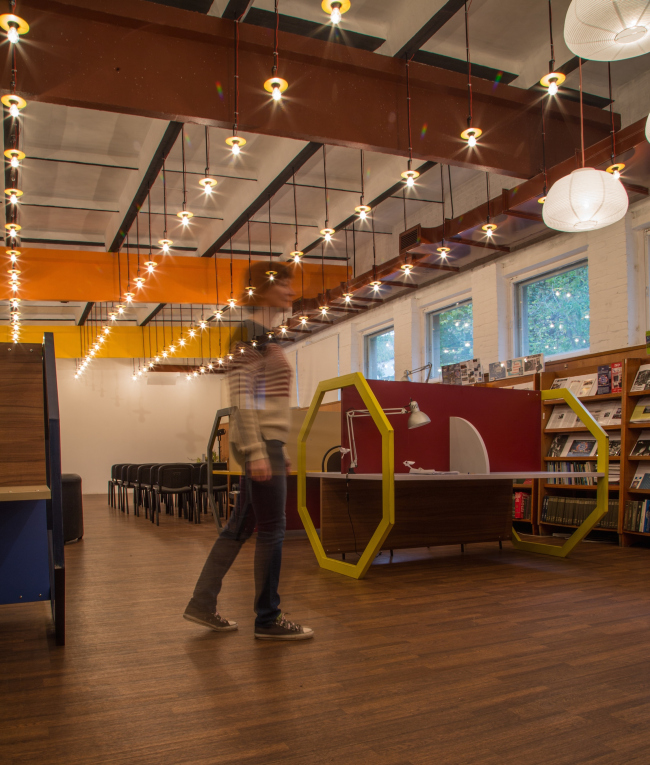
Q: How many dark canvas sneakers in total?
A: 2